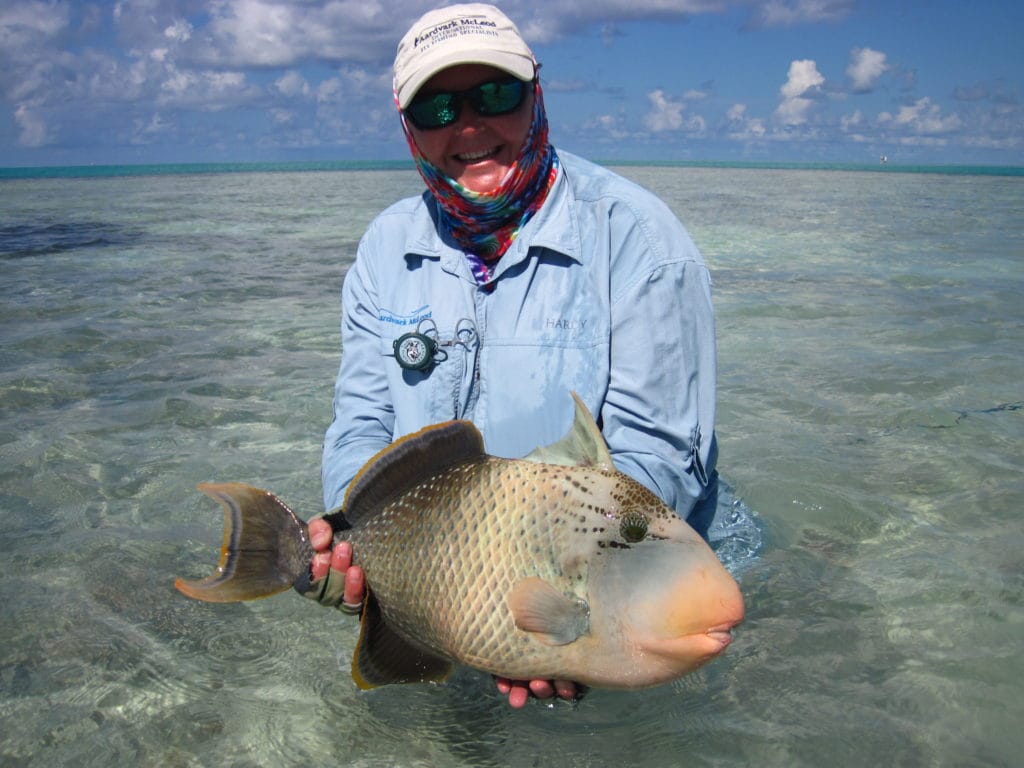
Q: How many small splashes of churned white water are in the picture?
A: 1